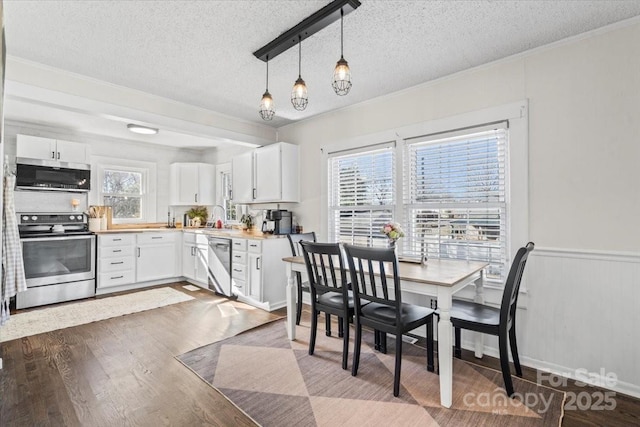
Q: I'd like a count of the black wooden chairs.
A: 4